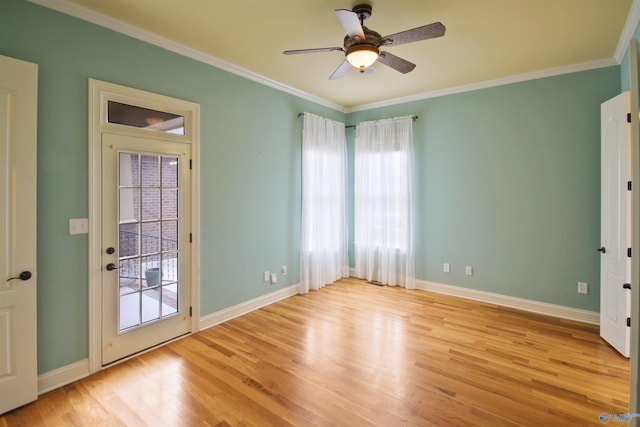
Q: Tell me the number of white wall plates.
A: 7